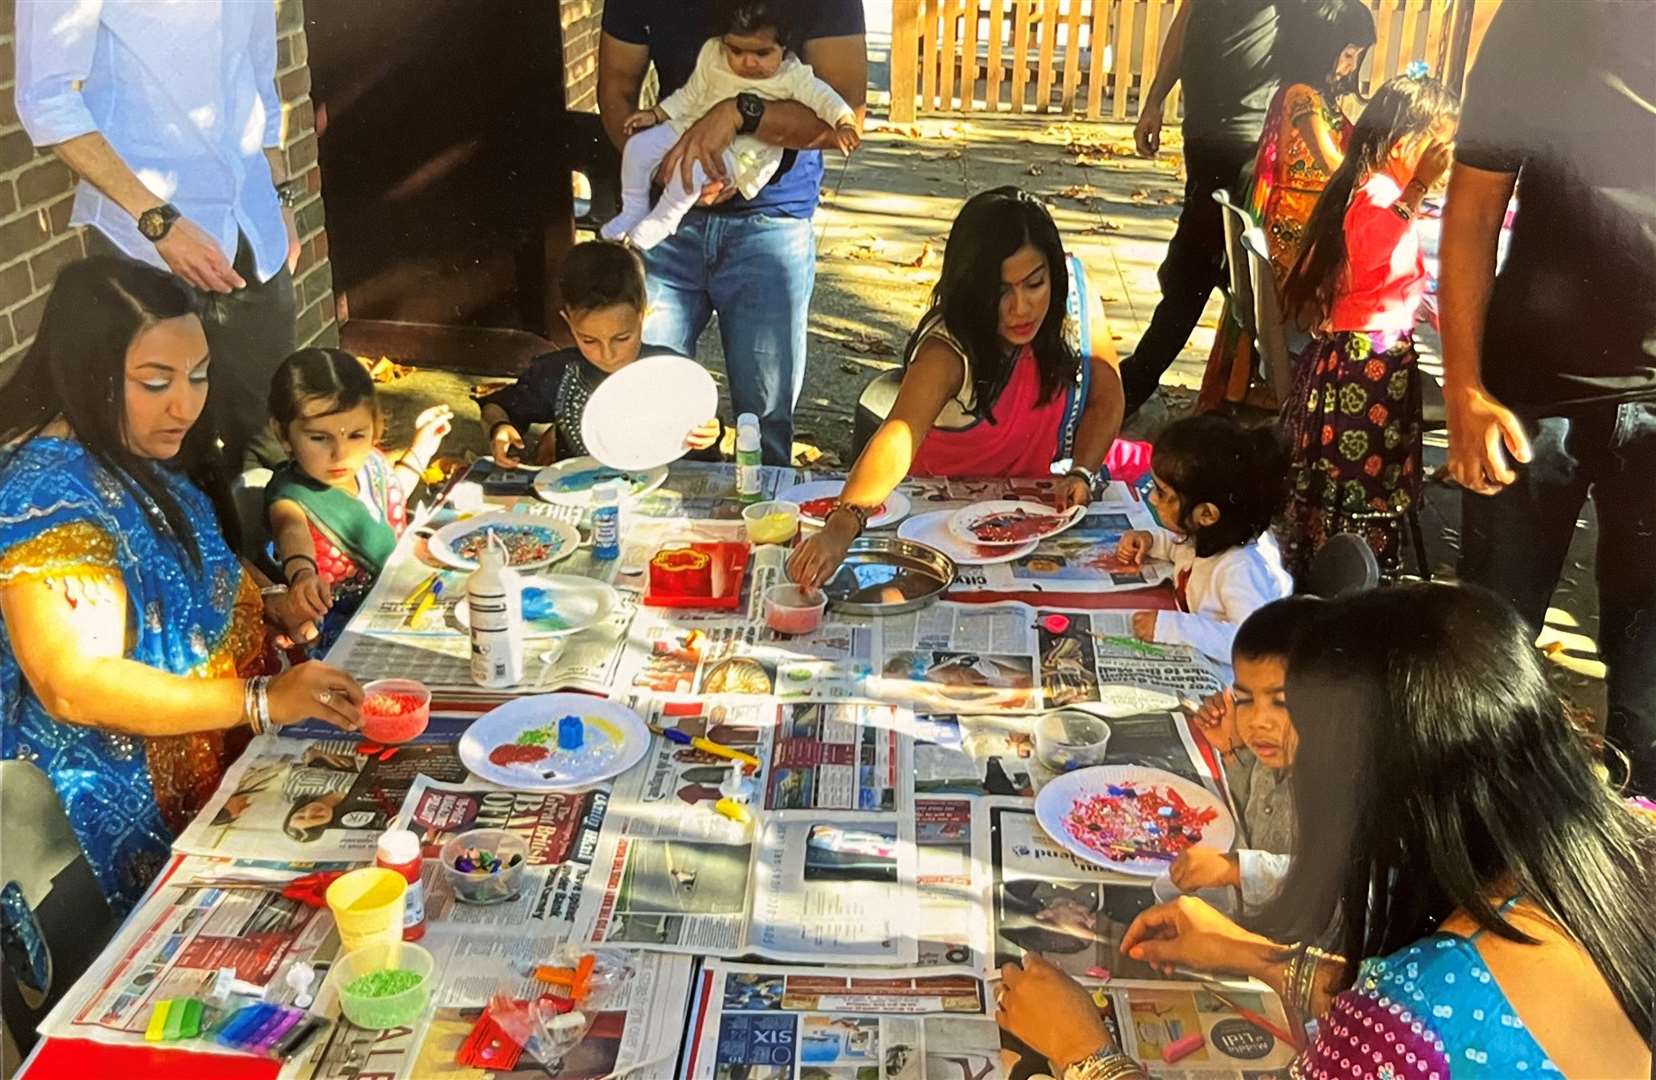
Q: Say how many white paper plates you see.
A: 9